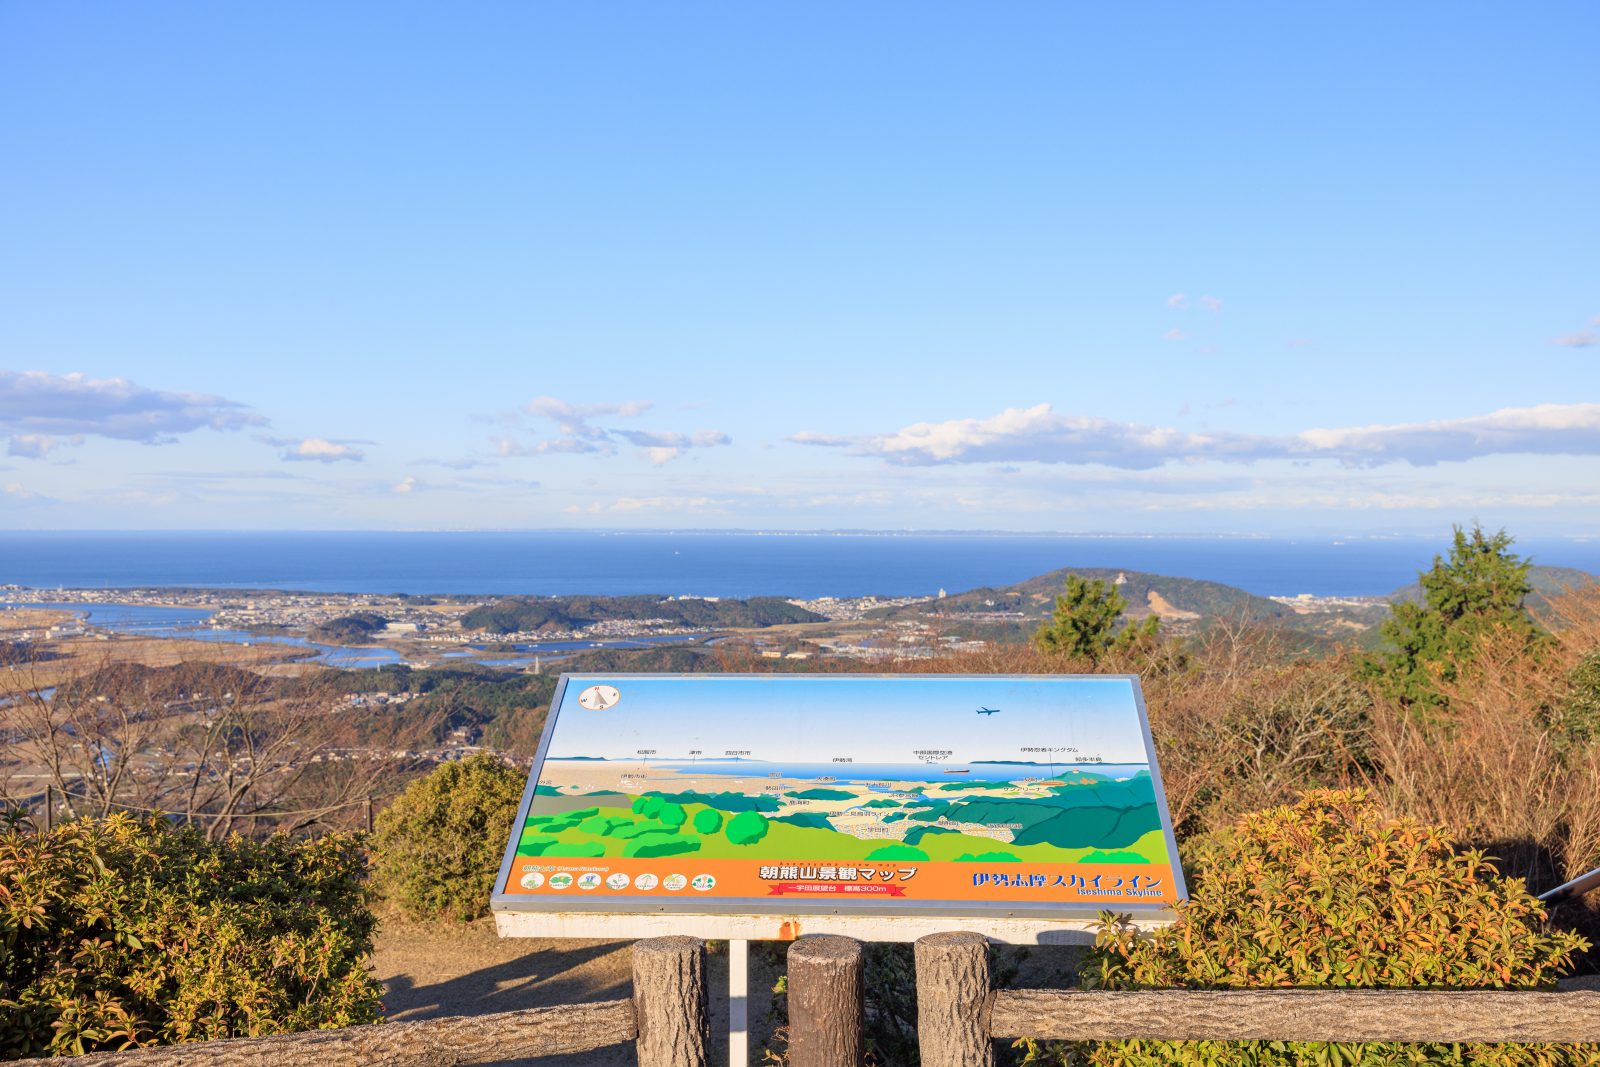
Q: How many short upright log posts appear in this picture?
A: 3